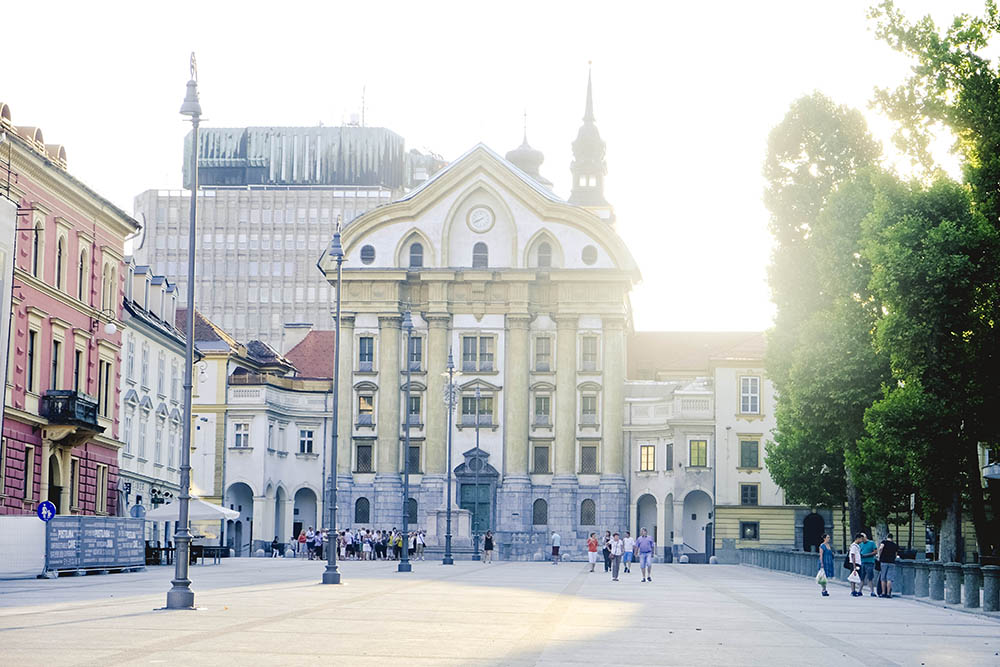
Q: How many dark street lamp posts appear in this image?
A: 5